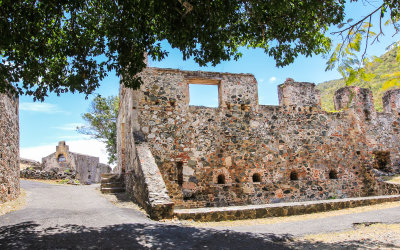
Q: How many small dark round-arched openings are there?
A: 4